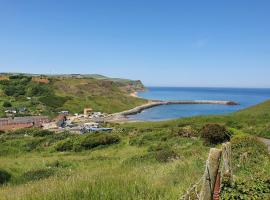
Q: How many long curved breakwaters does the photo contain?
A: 1